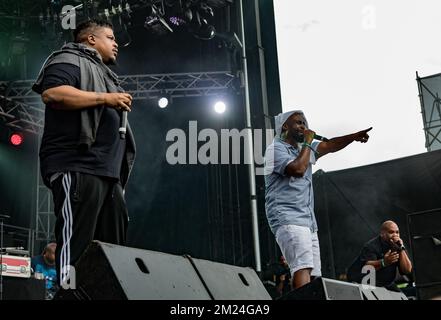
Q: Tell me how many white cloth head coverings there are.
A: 1